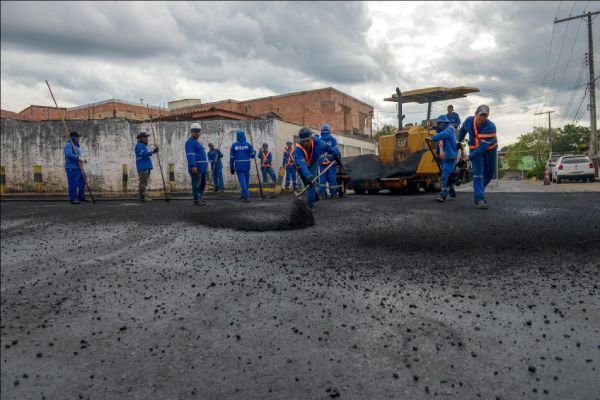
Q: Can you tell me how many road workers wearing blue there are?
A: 12